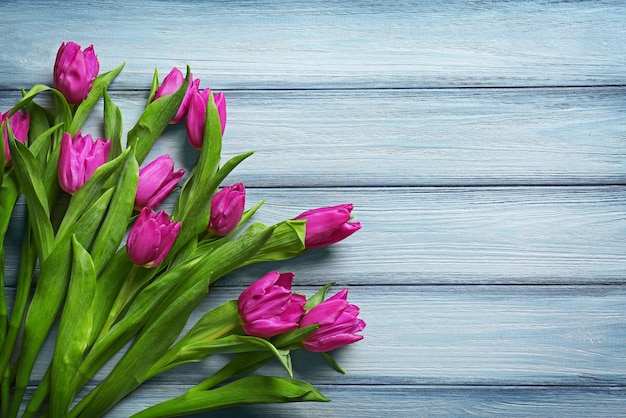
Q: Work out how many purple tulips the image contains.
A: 11